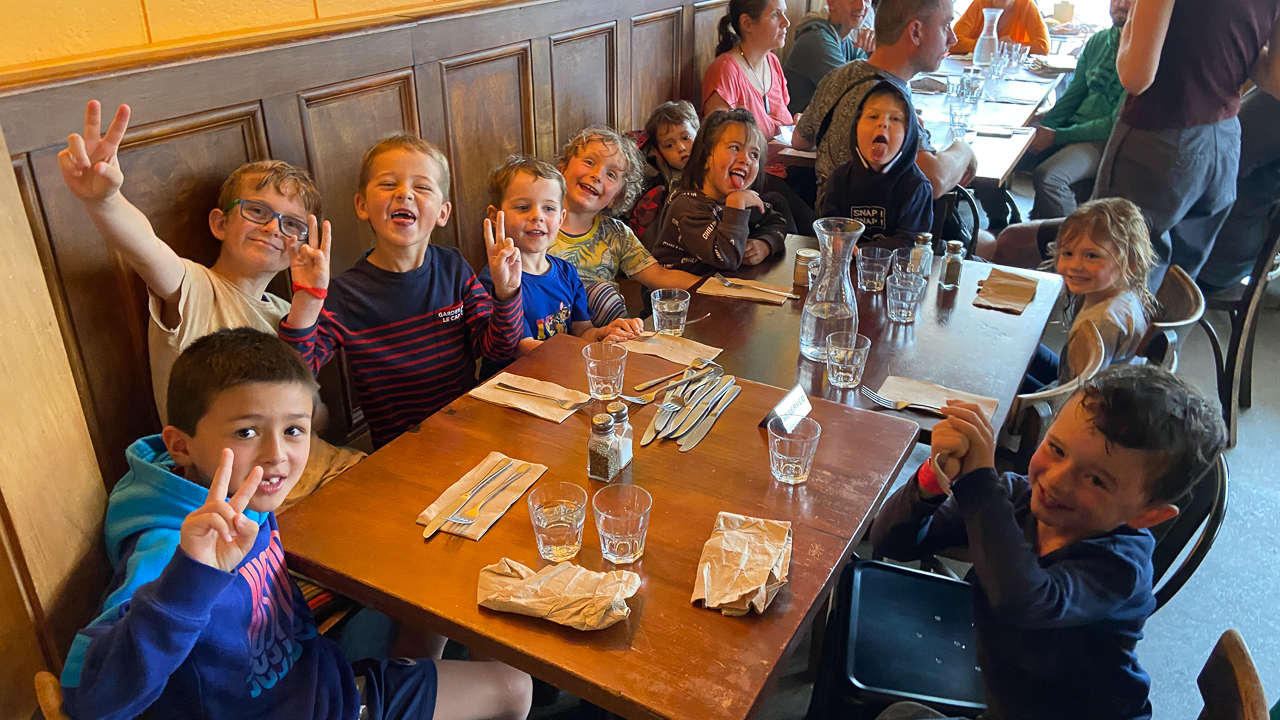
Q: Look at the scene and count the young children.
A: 10